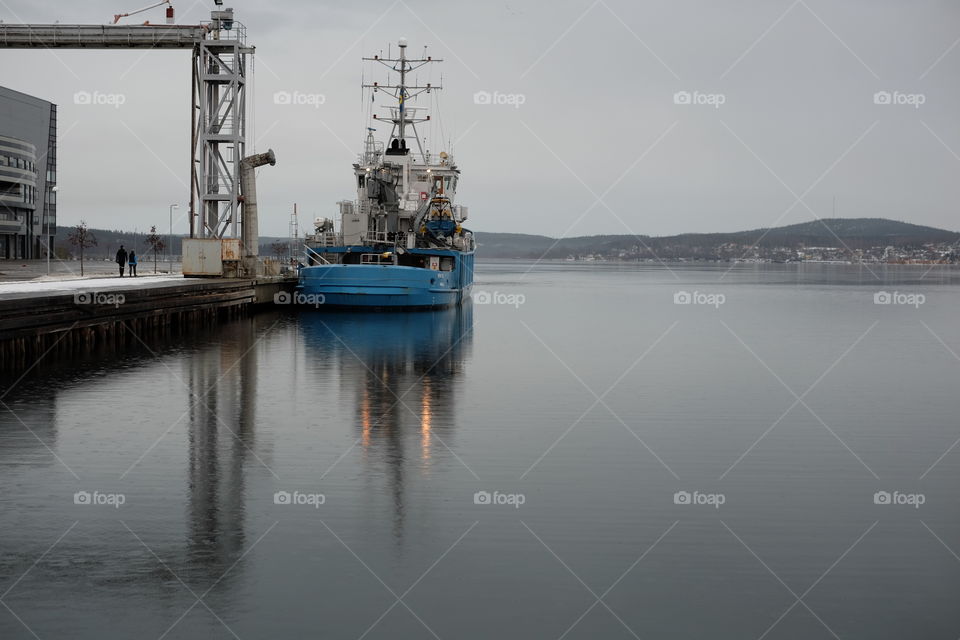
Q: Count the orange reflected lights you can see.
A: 2